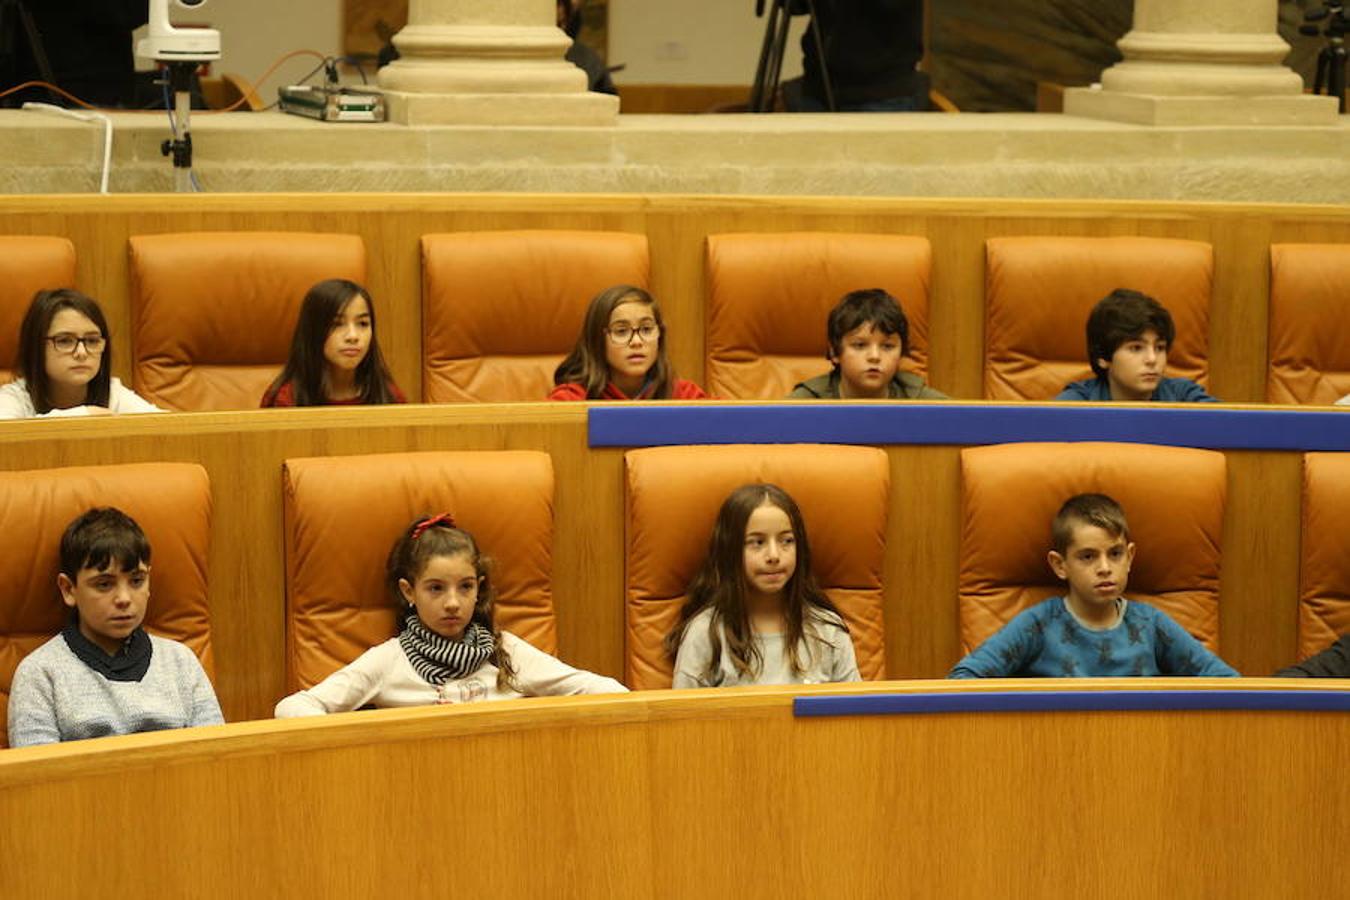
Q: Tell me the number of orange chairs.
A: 11